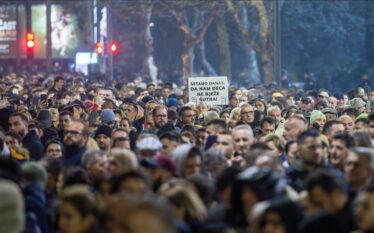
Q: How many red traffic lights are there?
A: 3